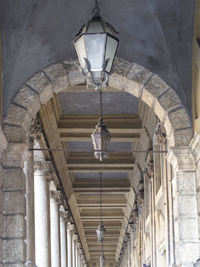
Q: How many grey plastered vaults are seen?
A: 1